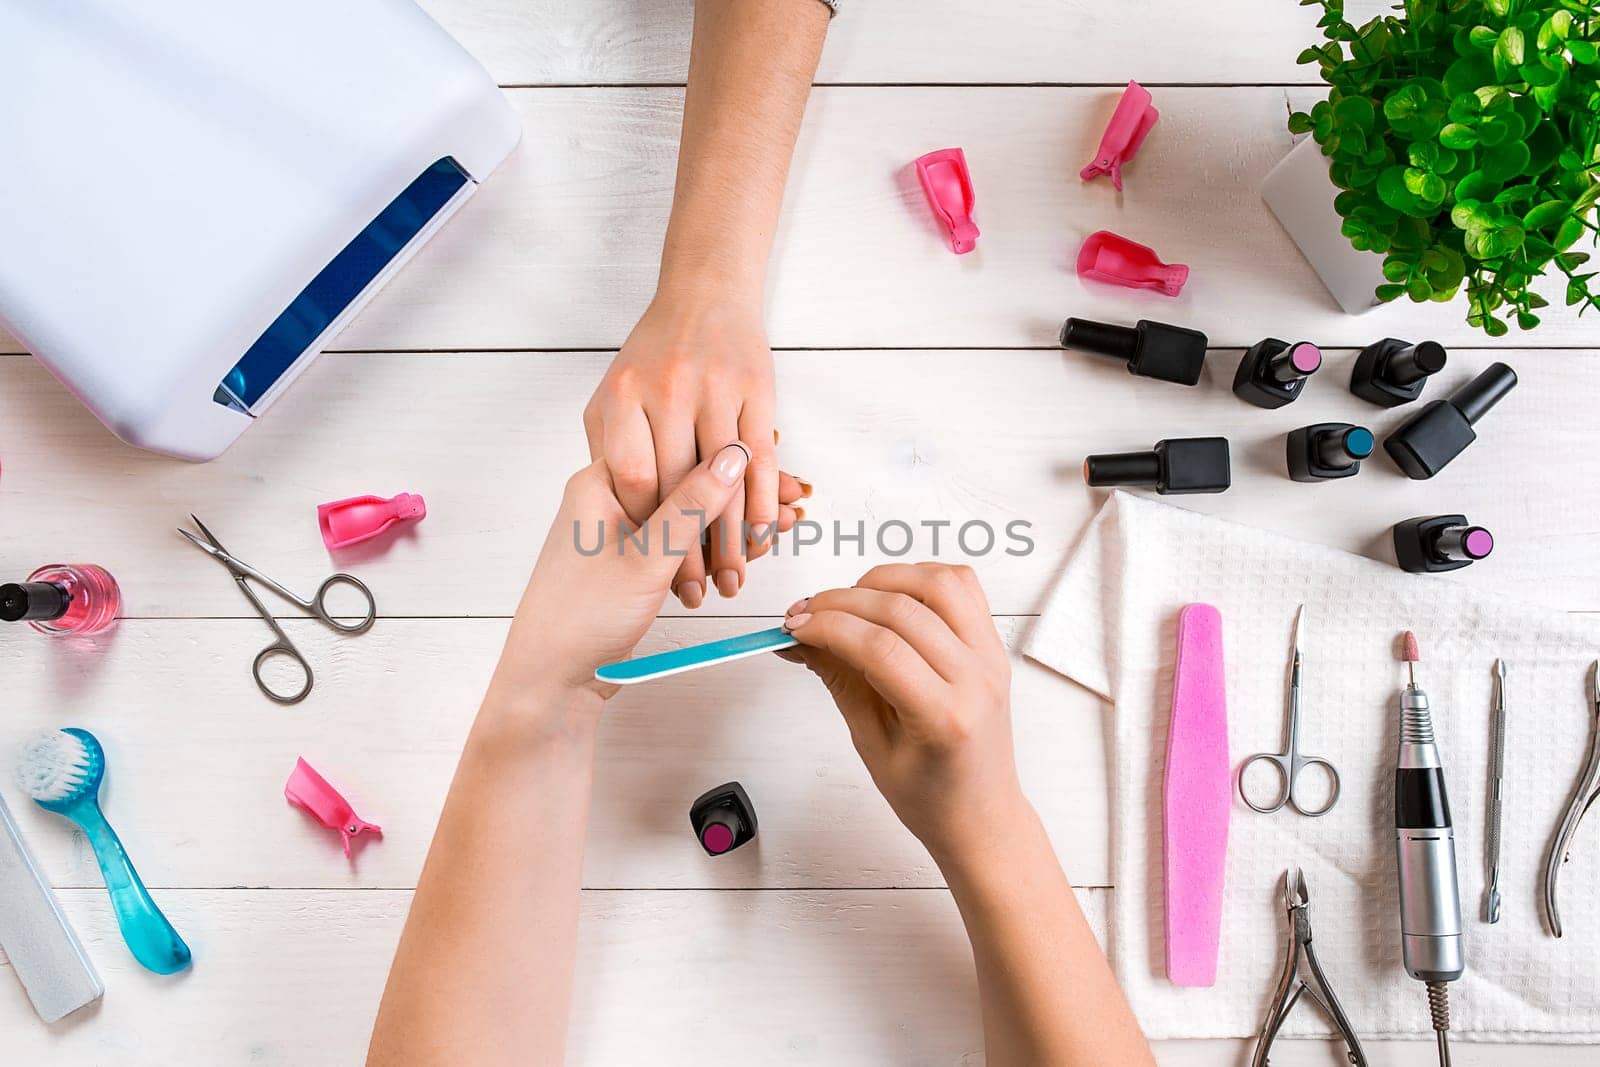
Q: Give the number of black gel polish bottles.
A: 8